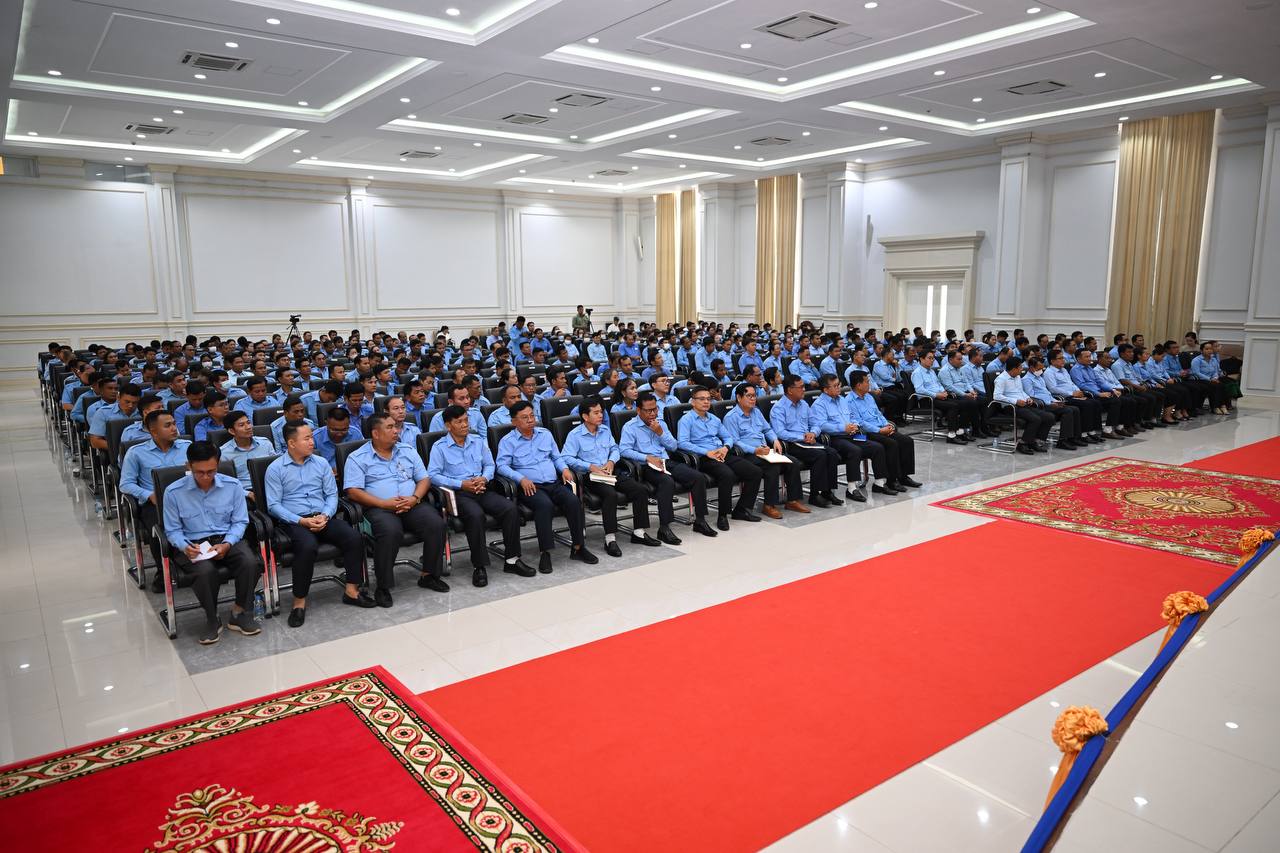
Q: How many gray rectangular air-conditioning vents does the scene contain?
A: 9